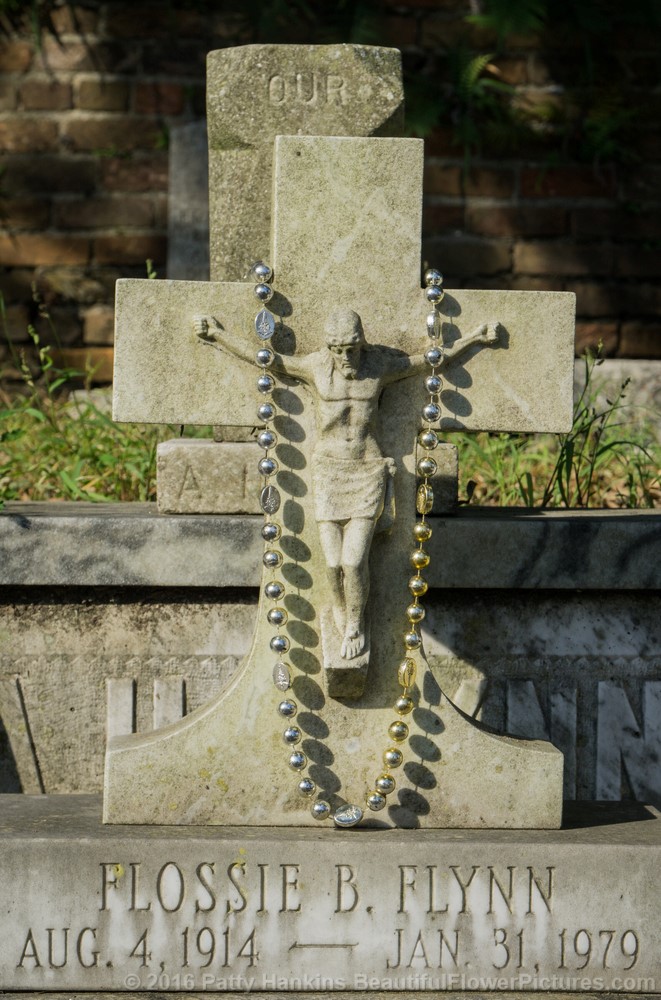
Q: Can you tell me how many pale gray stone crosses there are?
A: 1